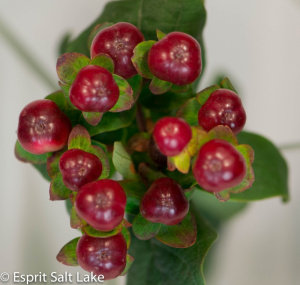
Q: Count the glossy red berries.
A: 11